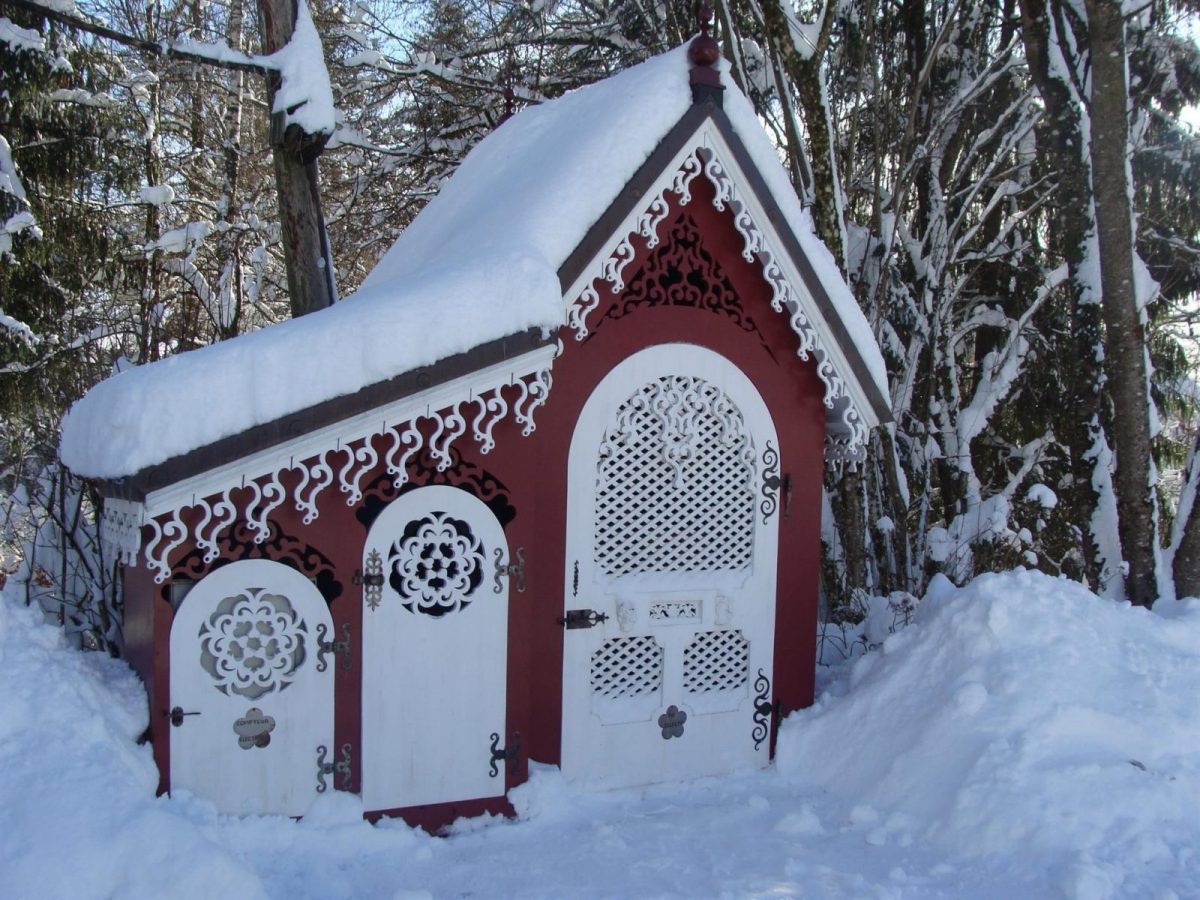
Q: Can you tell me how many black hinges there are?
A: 6